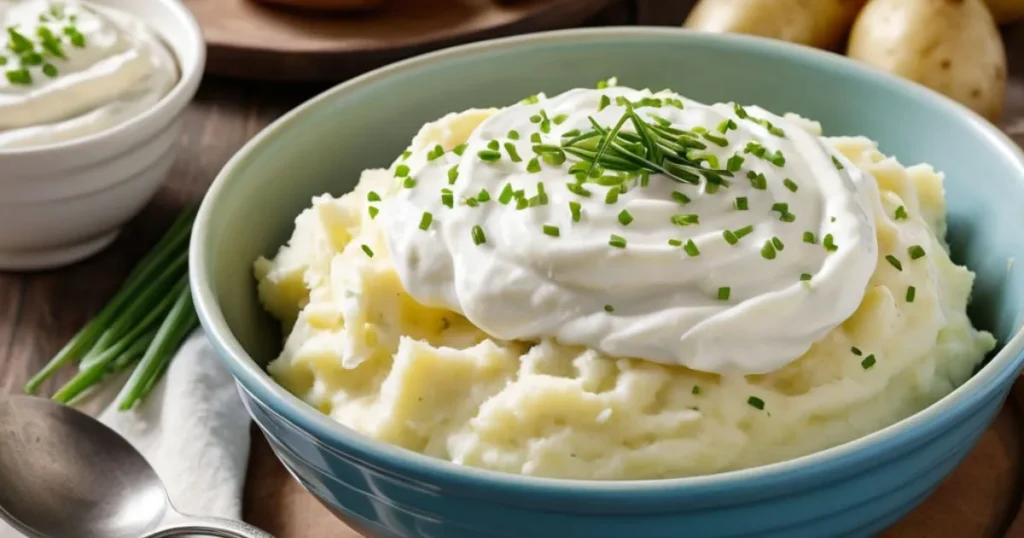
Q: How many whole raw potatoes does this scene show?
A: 3